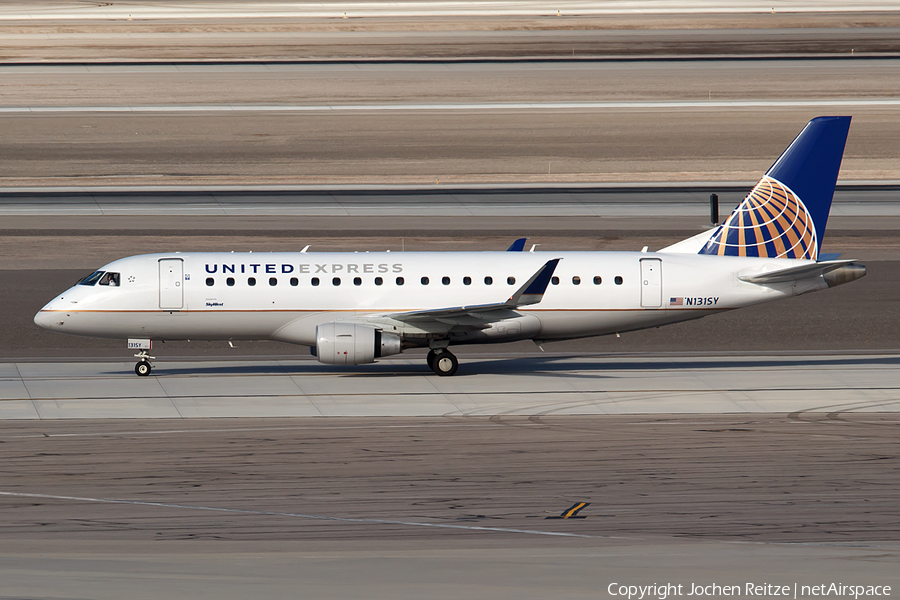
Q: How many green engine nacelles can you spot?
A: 0